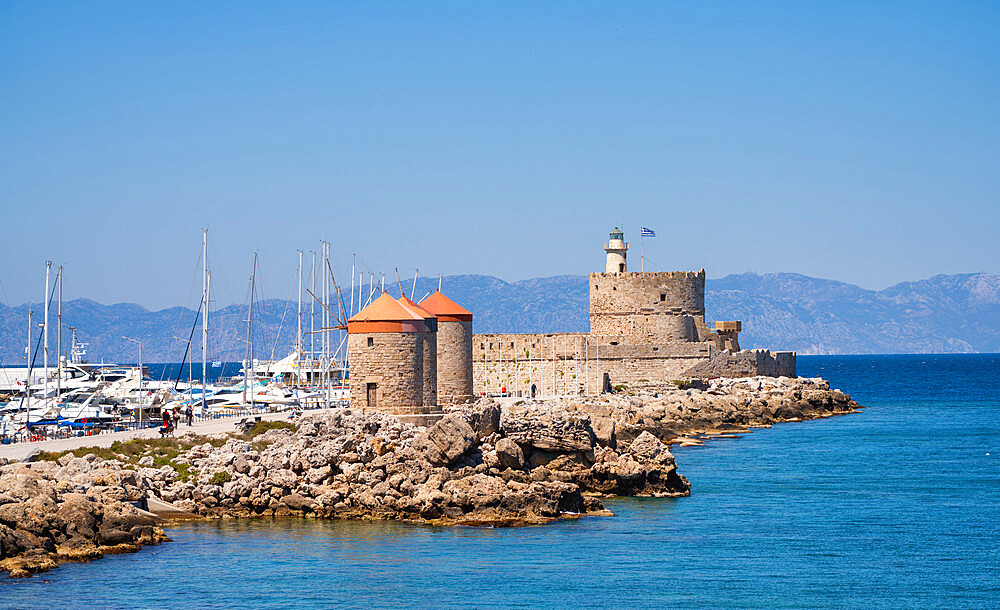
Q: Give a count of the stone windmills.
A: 3